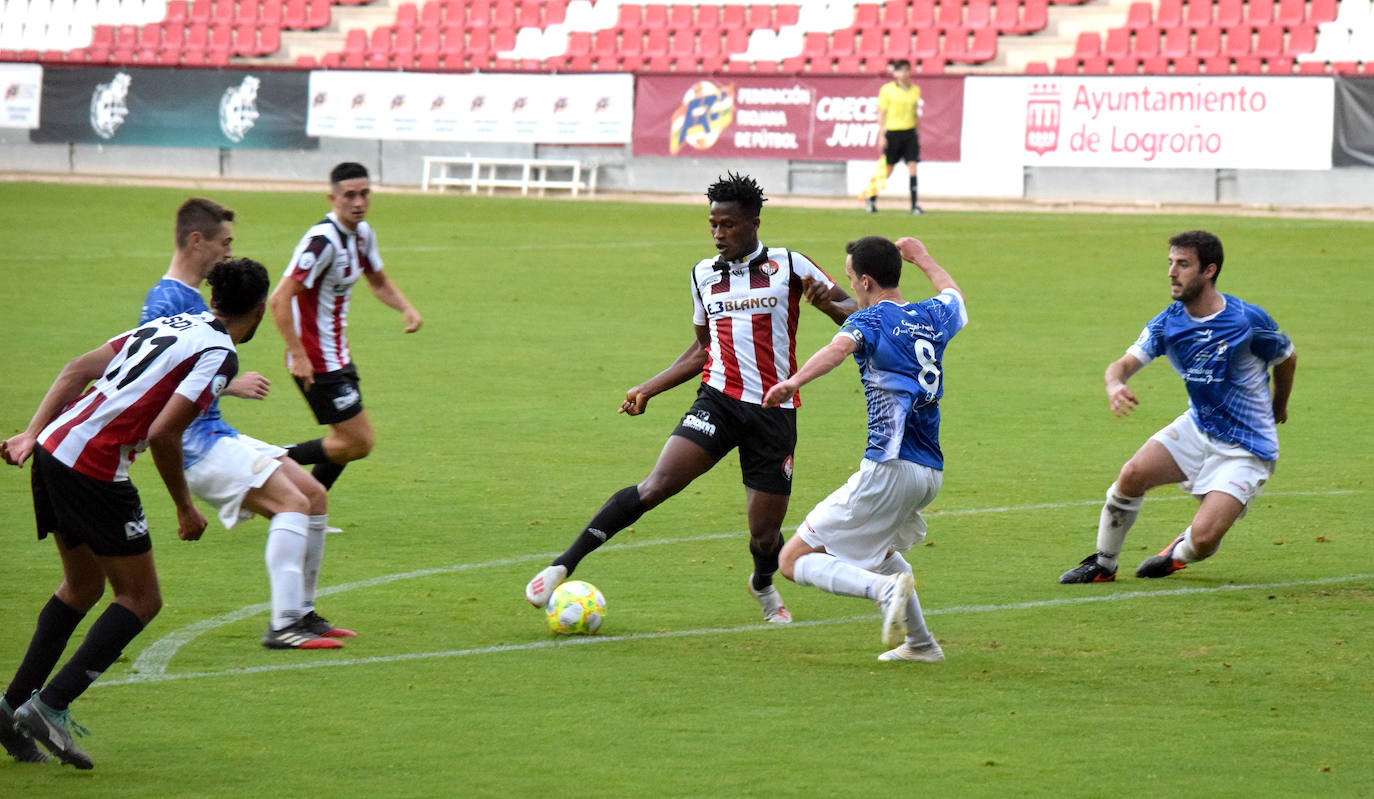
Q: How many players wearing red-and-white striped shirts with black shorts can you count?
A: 3